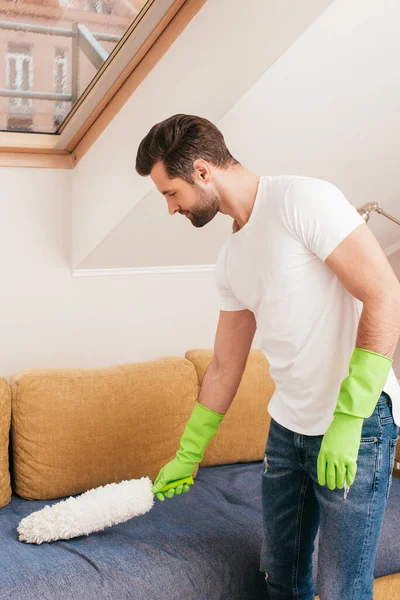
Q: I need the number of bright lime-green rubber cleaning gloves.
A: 2